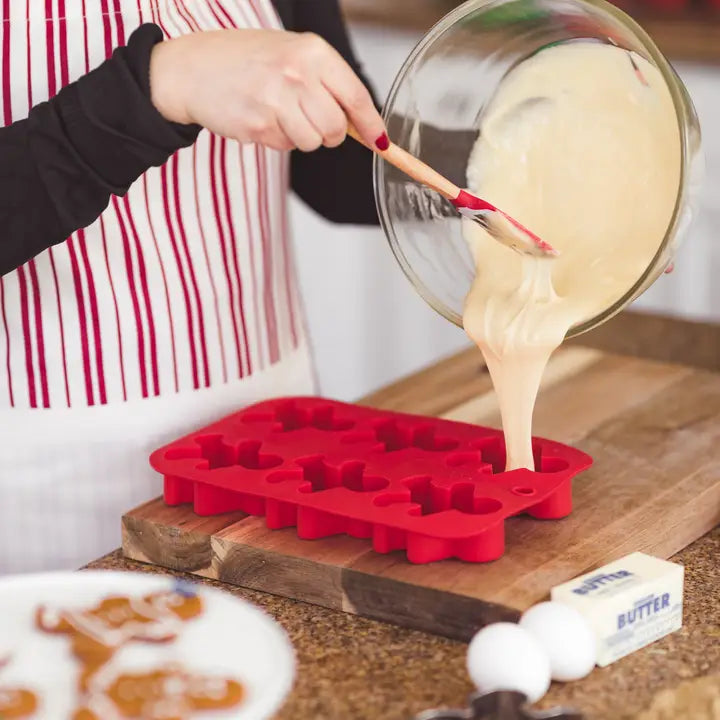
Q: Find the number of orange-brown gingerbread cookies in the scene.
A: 3